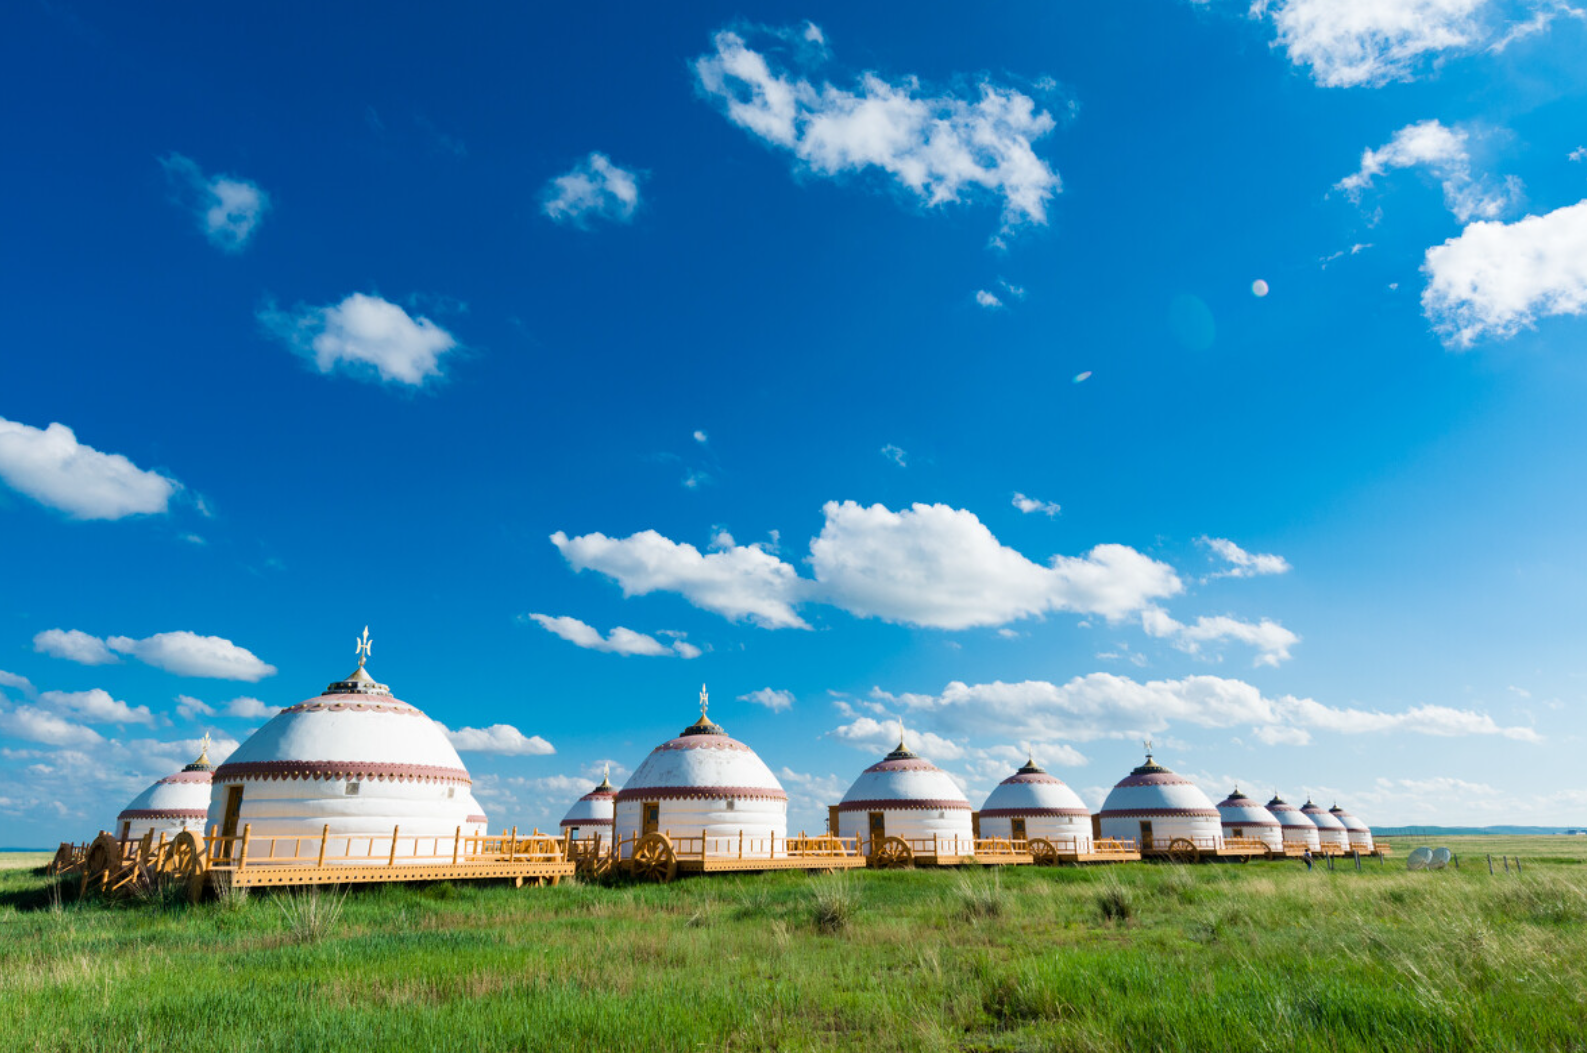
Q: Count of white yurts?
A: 12